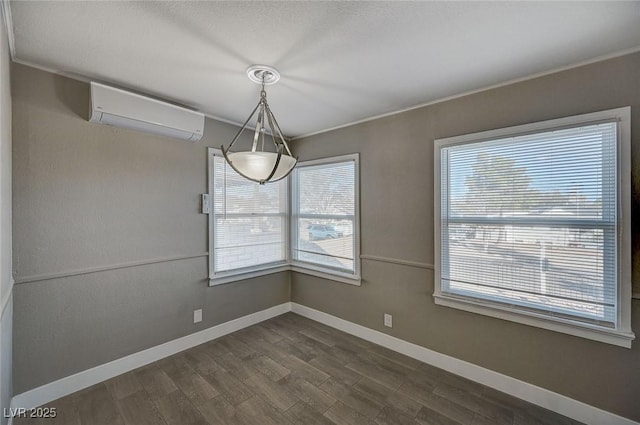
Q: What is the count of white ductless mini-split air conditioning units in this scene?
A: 1